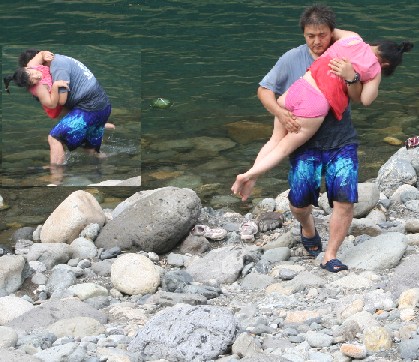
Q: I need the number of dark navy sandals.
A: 2